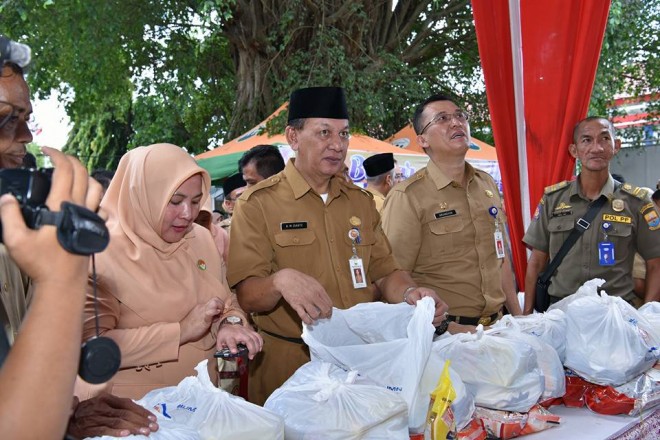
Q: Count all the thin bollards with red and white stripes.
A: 0